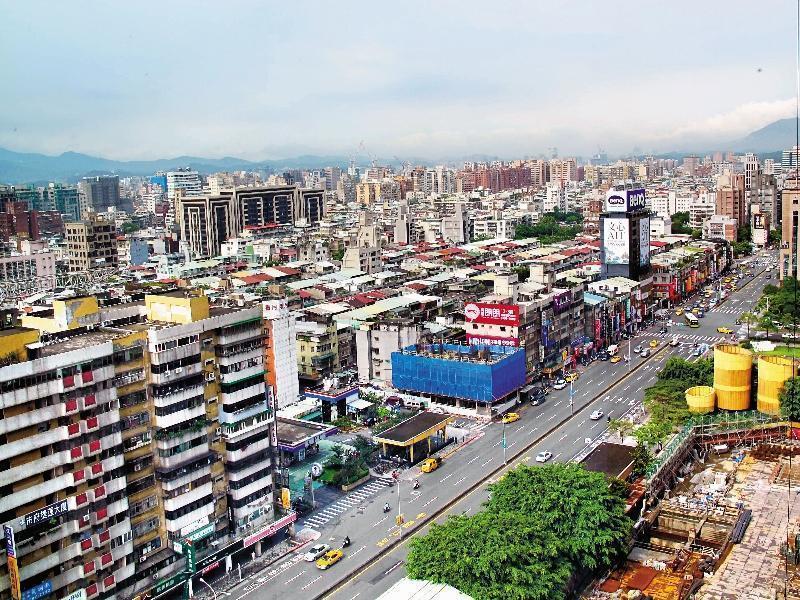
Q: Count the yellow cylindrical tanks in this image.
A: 3